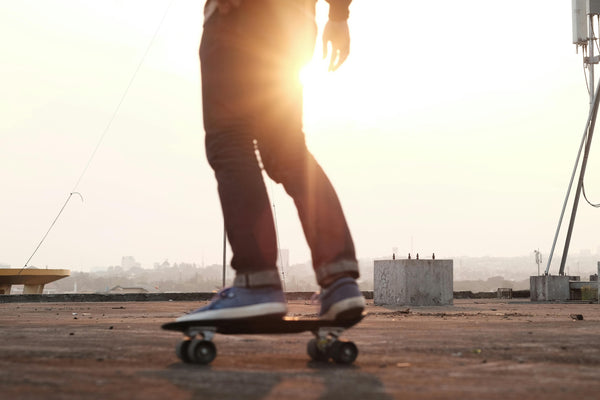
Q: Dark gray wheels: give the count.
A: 4